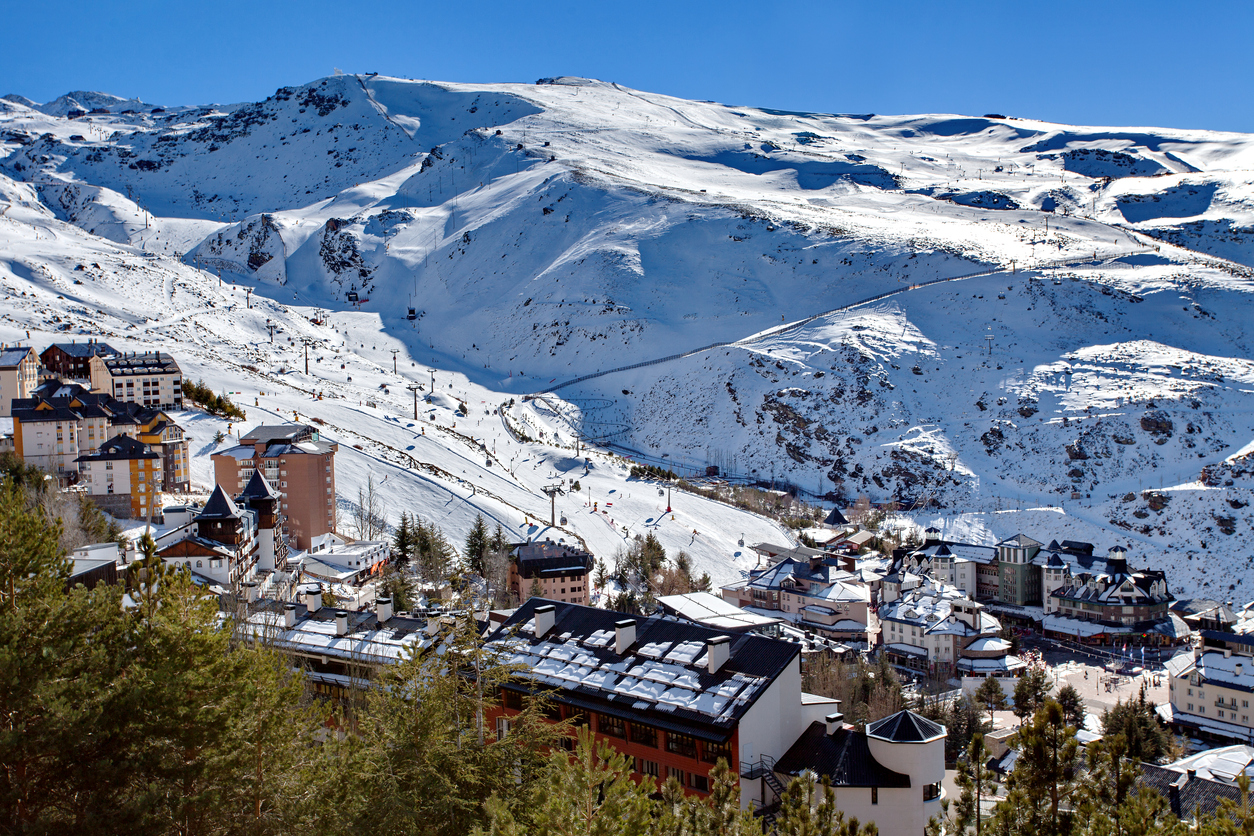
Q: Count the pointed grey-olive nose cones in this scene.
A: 0